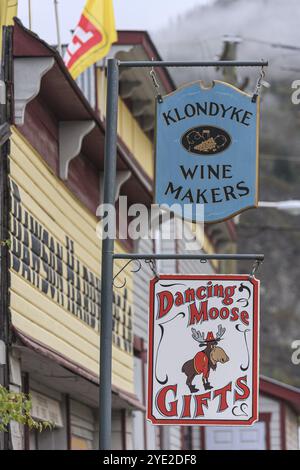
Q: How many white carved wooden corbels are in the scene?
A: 3